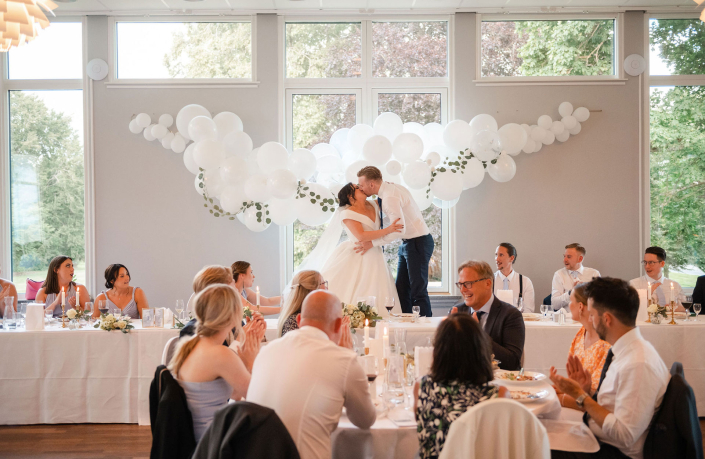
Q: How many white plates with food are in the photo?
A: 2